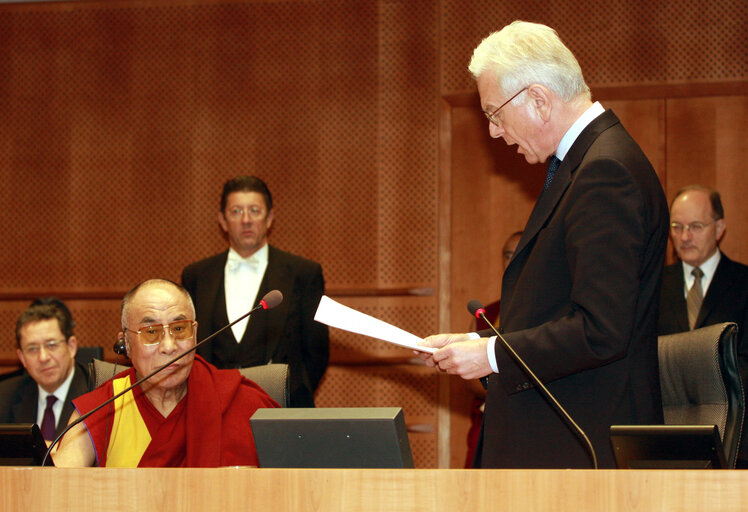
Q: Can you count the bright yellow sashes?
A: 1